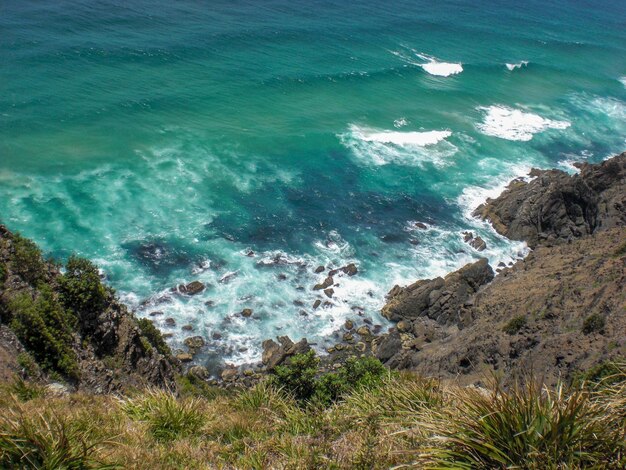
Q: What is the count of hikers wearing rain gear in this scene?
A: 0